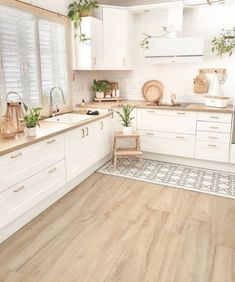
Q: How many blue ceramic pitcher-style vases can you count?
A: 0